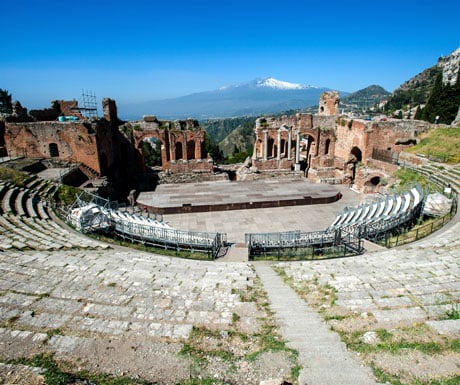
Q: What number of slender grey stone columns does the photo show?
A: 4